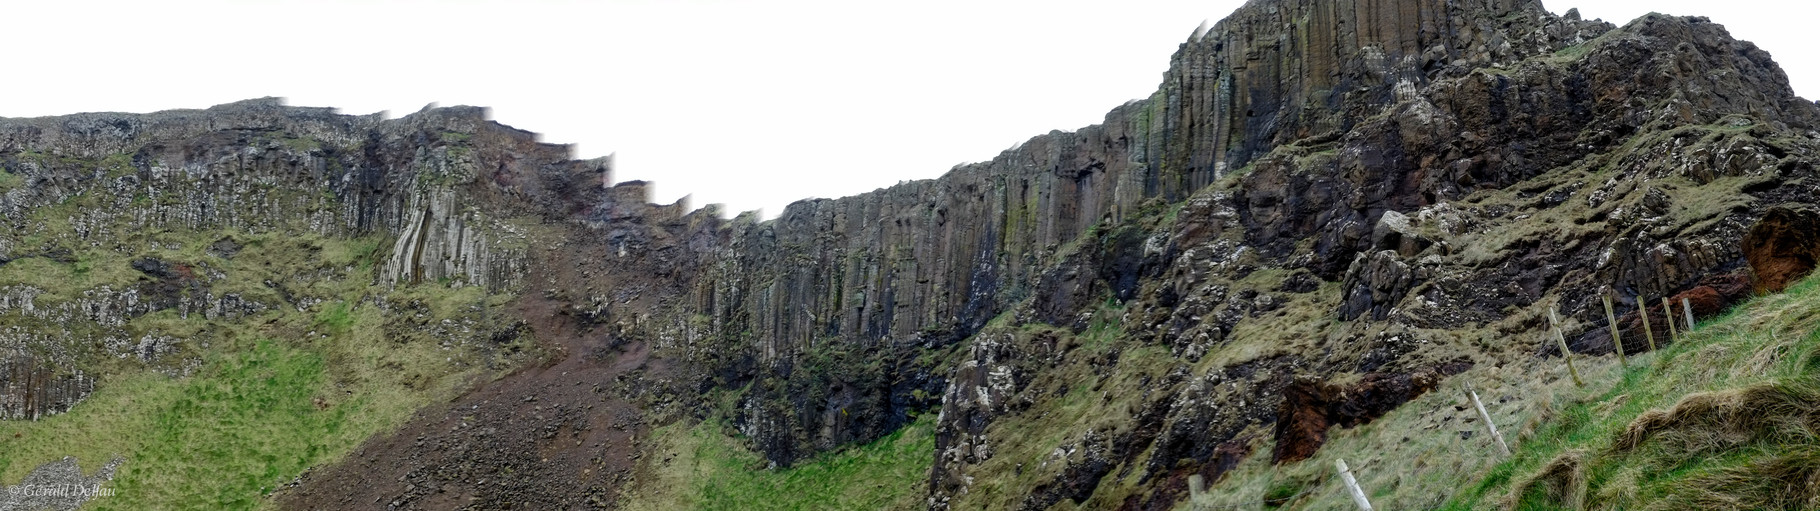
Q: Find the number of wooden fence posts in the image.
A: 8